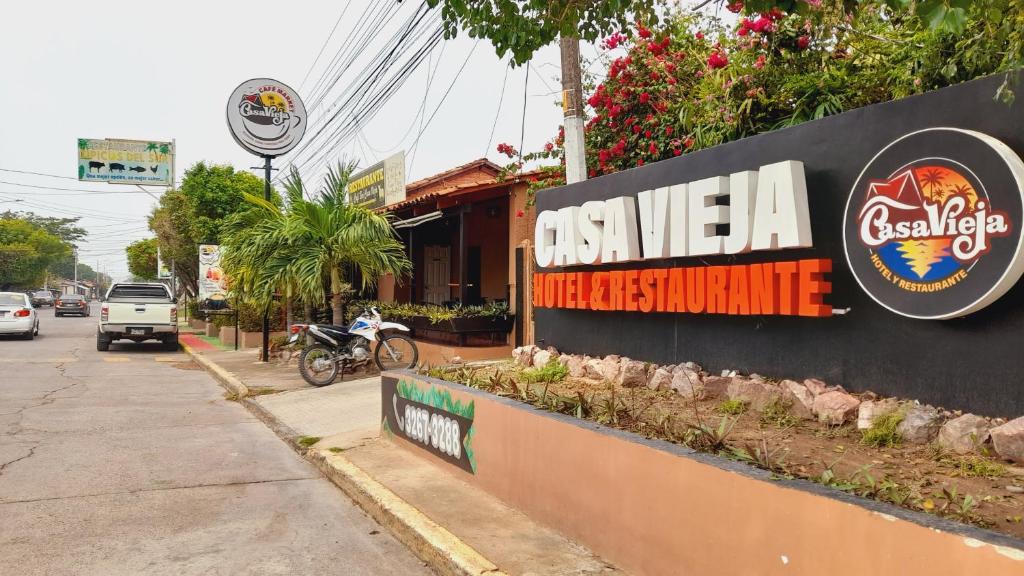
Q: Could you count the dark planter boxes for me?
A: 1